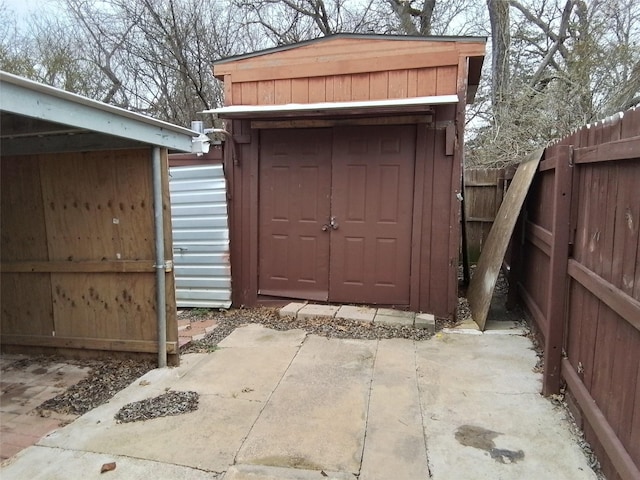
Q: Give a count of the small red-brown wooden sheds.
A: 1